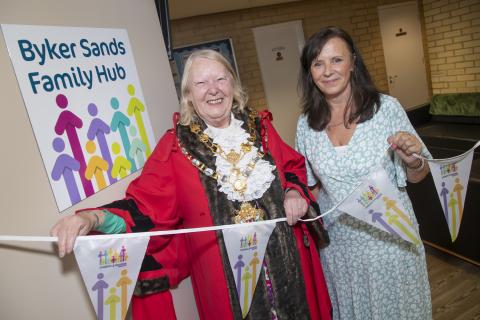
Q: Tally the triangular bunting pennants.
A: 4